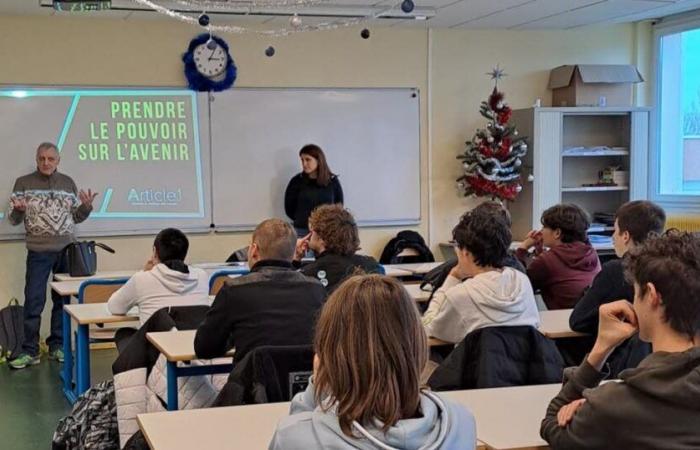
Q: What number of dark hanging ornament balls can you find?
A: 5